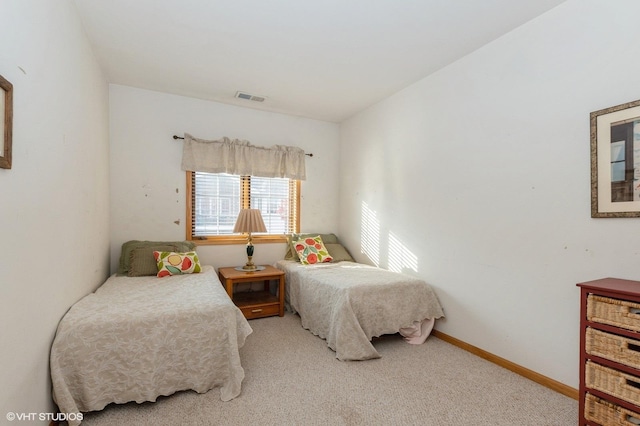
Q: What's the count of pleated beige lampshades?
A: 1